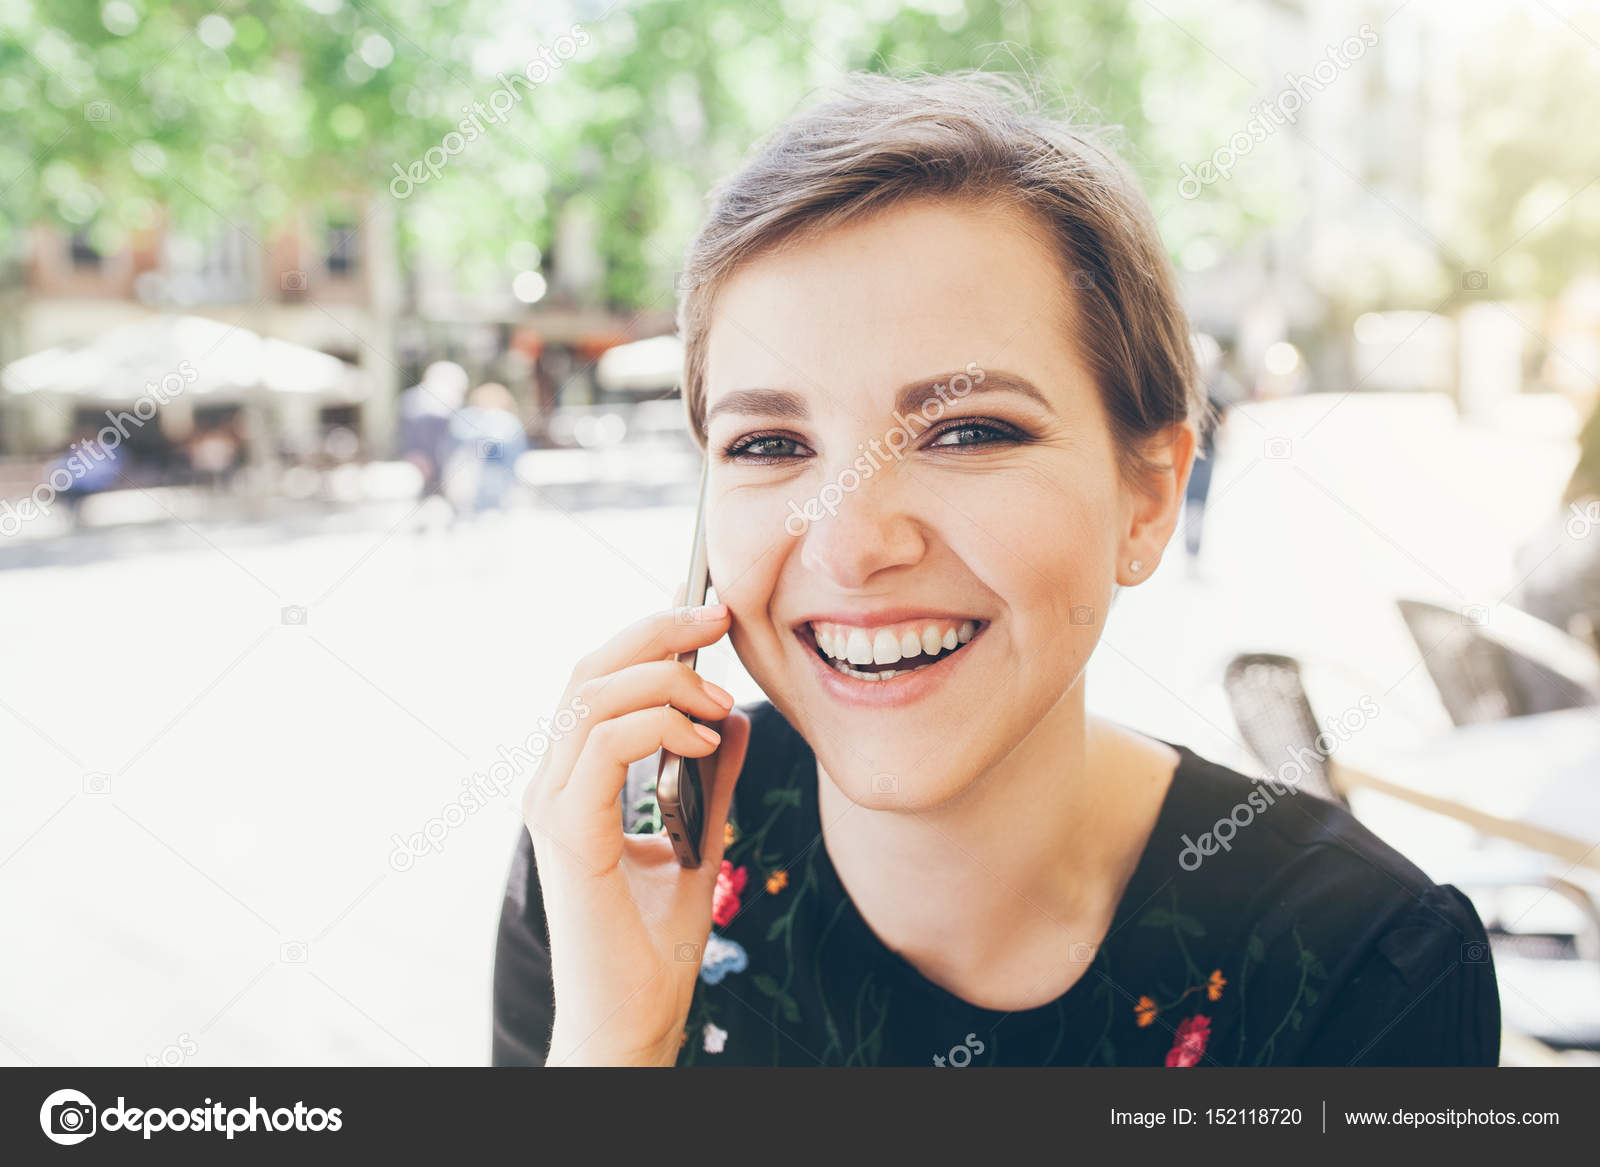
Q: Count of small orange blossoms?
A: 4